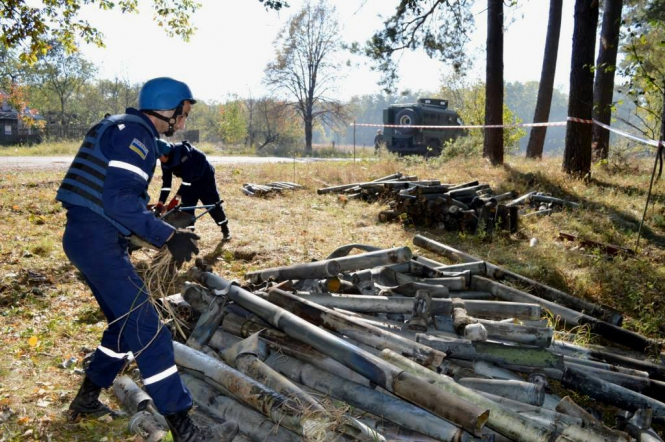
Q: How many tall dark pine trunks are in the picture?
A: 4